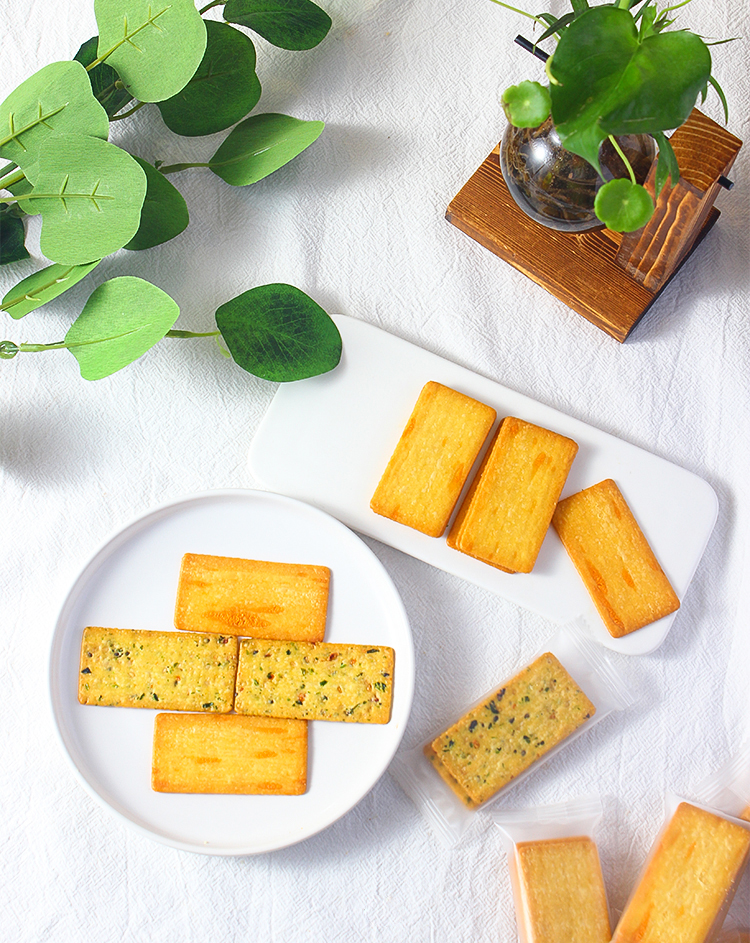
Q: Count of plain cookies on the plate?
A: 2